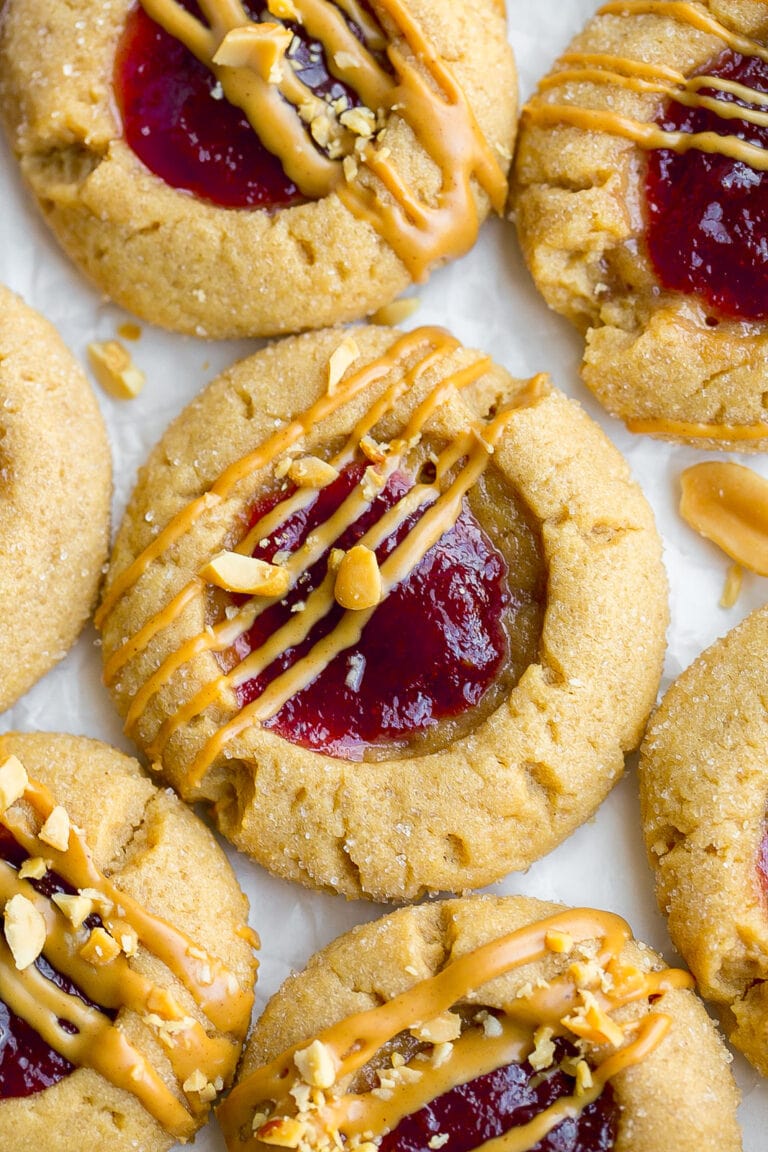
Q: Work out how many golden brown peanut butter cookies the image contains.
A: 7